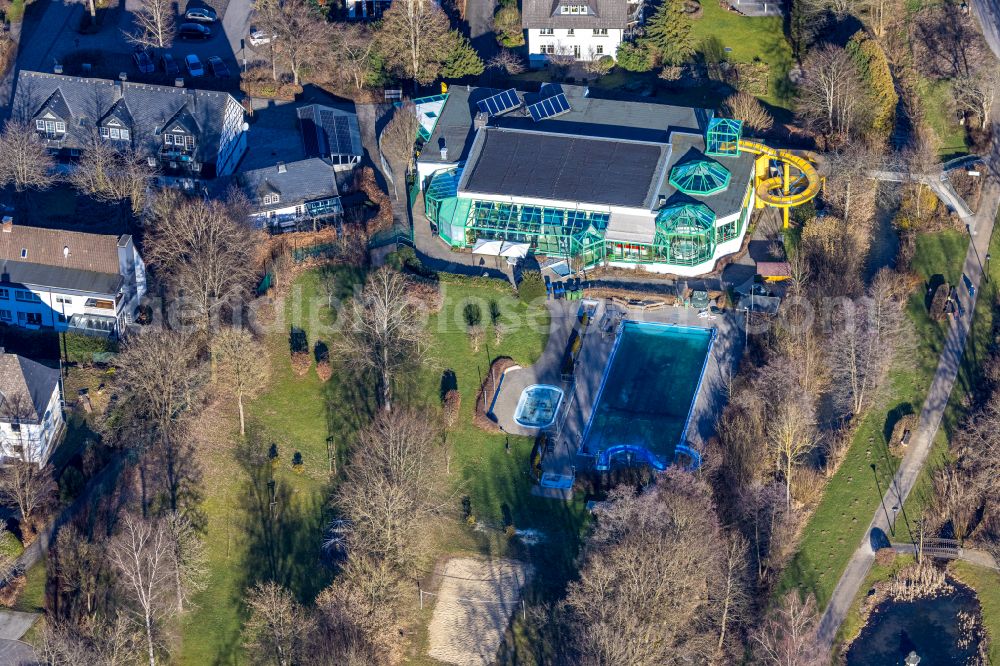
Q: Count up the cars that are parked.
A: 7